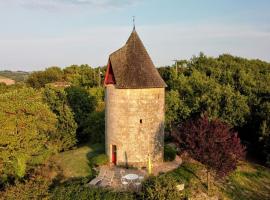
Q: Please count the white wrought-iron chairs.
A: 4